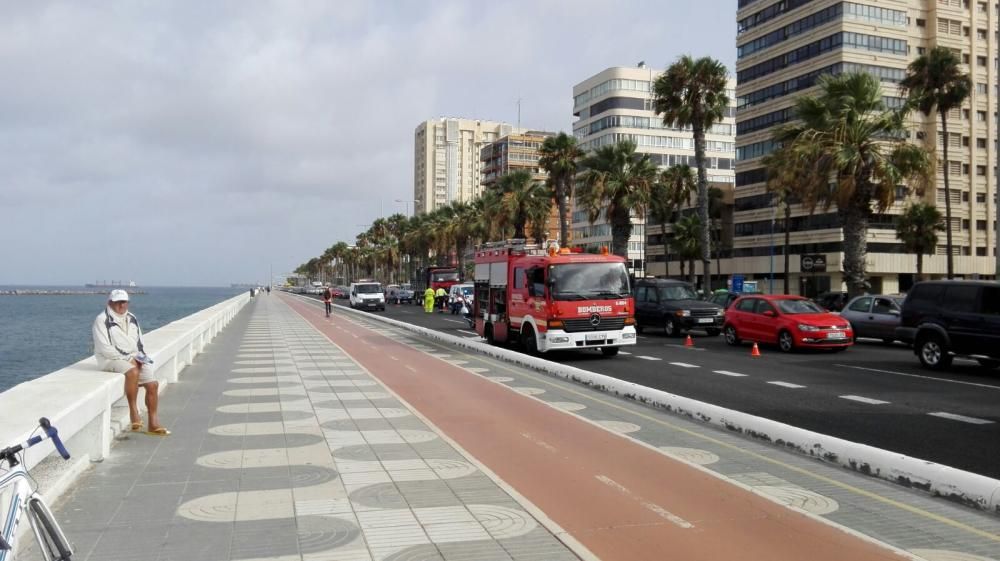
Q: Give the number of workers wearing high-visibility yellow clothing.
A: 2